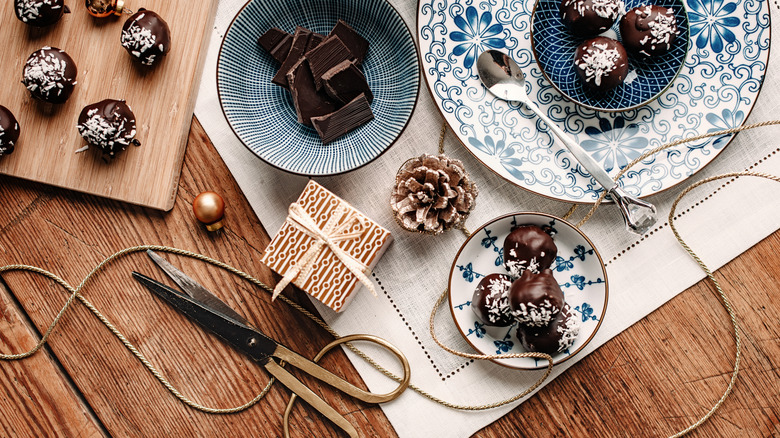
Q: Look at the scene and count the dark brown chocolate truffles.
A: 12